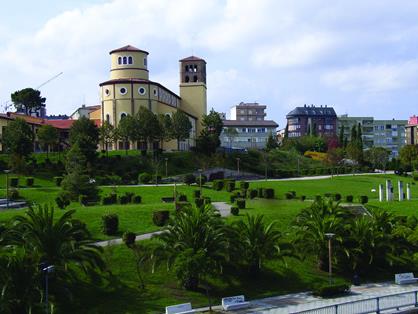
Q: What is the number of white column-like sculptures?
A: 4